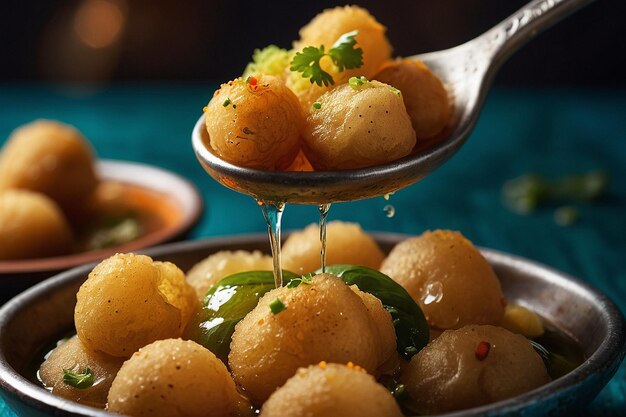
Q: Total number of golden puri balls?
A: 15